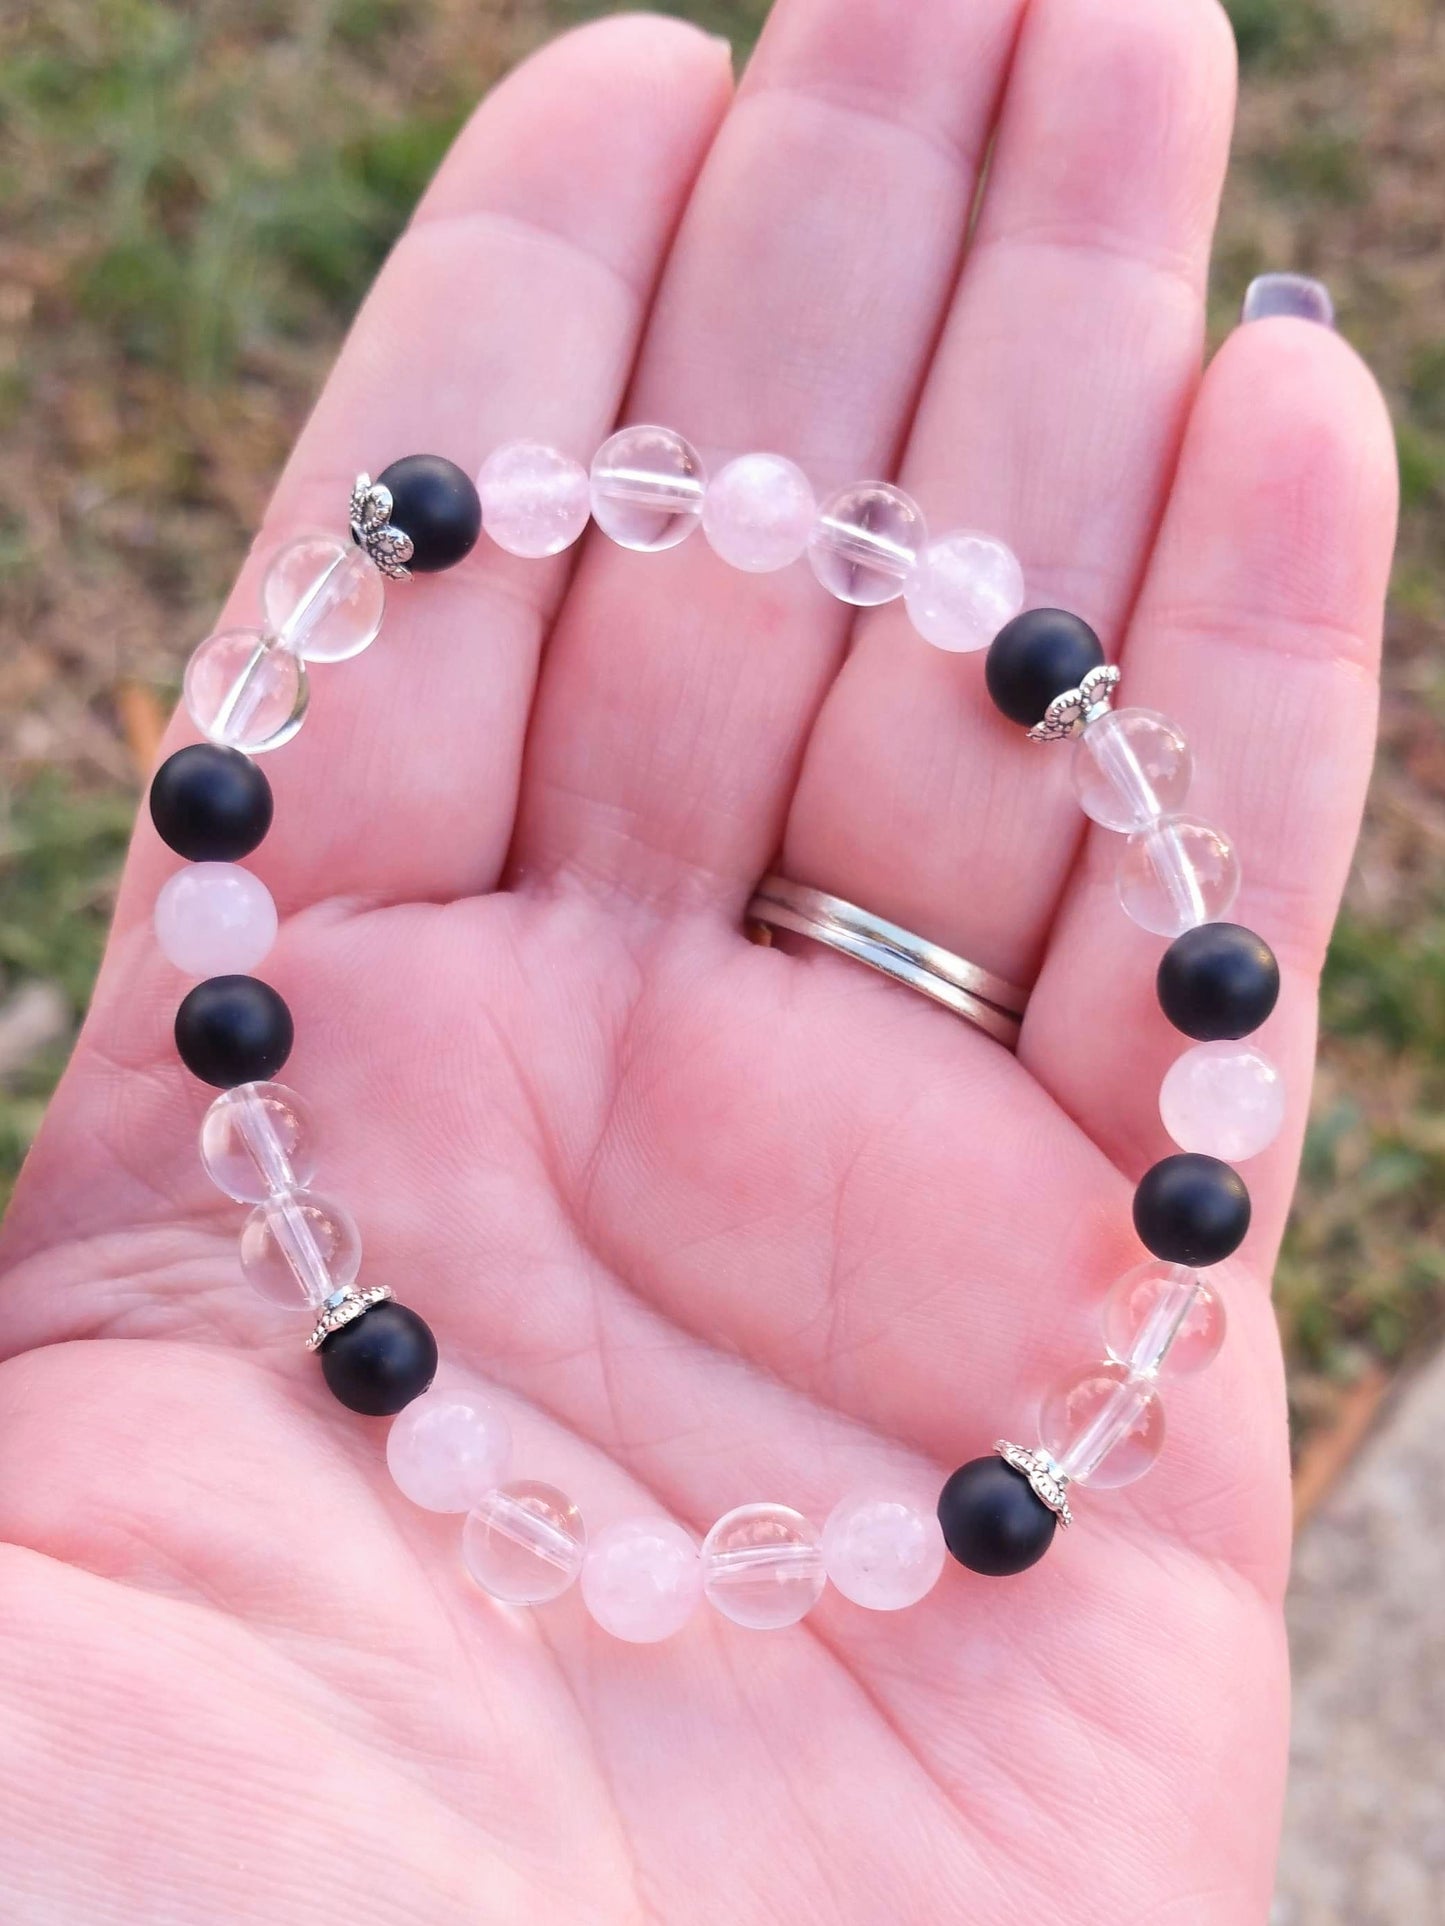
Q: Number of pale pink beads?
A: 8